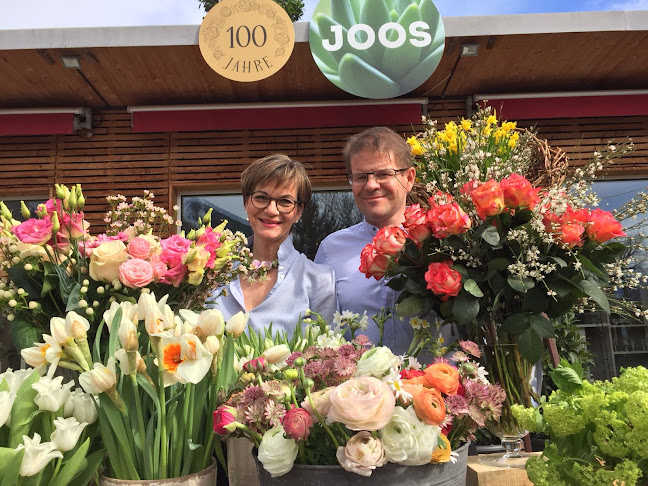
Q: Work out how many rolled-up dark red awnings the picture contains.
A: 3